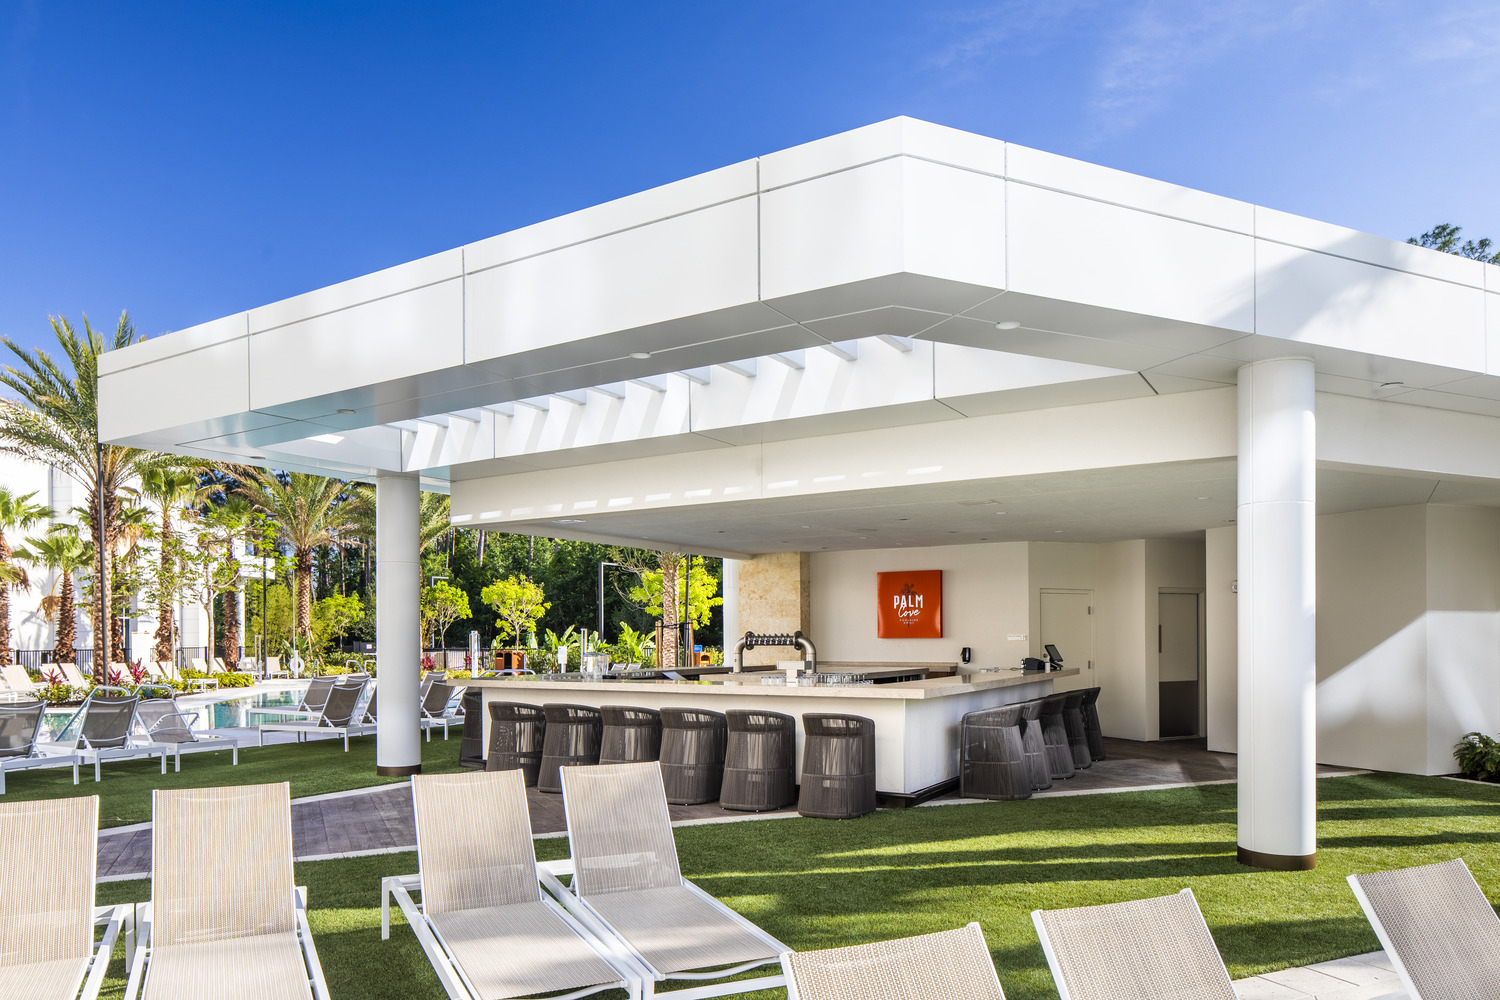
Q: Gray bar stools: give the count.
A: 12